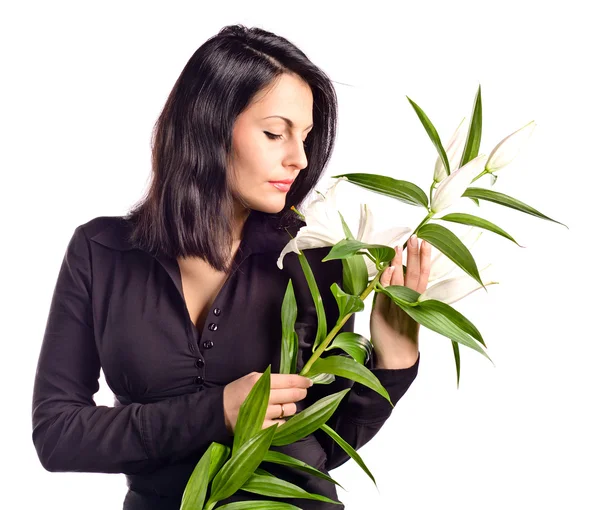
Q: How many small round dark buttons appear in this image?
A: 5